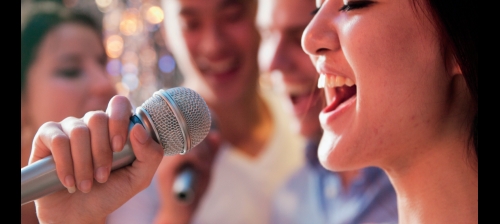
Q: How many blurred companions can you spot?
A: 3